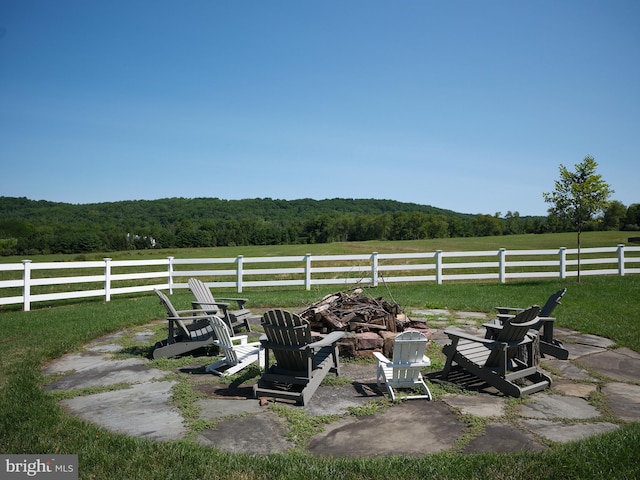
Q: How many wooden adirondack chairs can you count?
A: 7